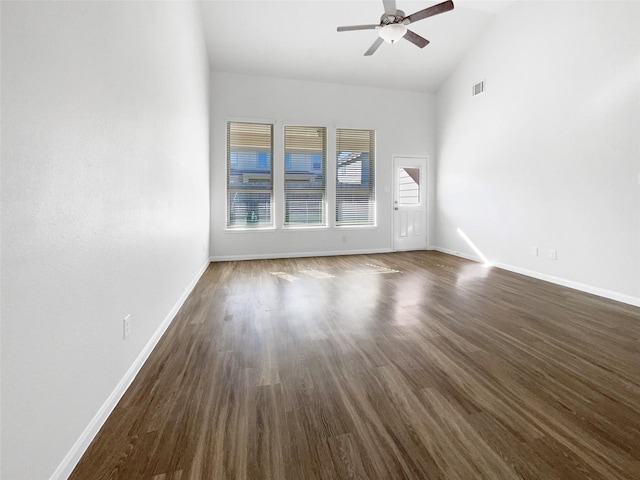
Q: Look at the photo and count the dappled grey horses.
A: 0